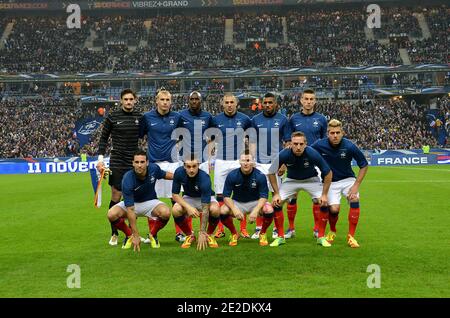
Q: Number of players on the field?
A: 11